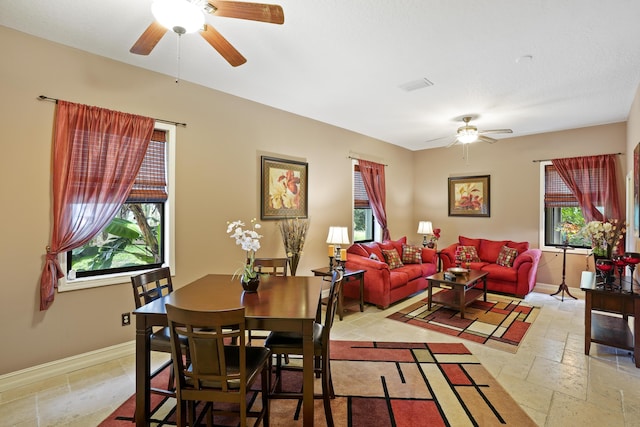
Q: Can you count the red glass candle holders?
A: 3